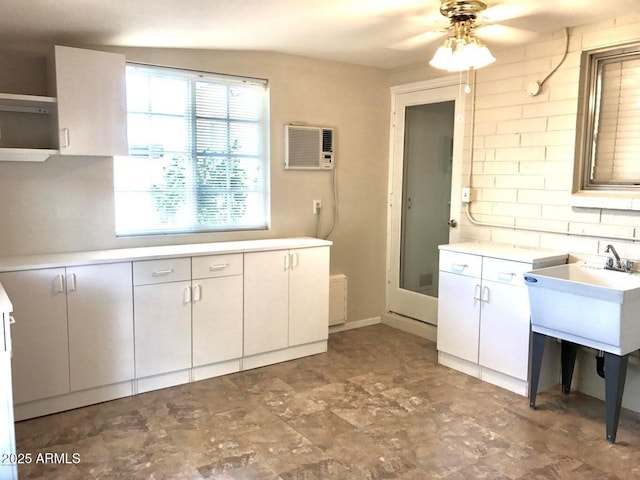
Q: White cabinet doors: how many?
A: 9